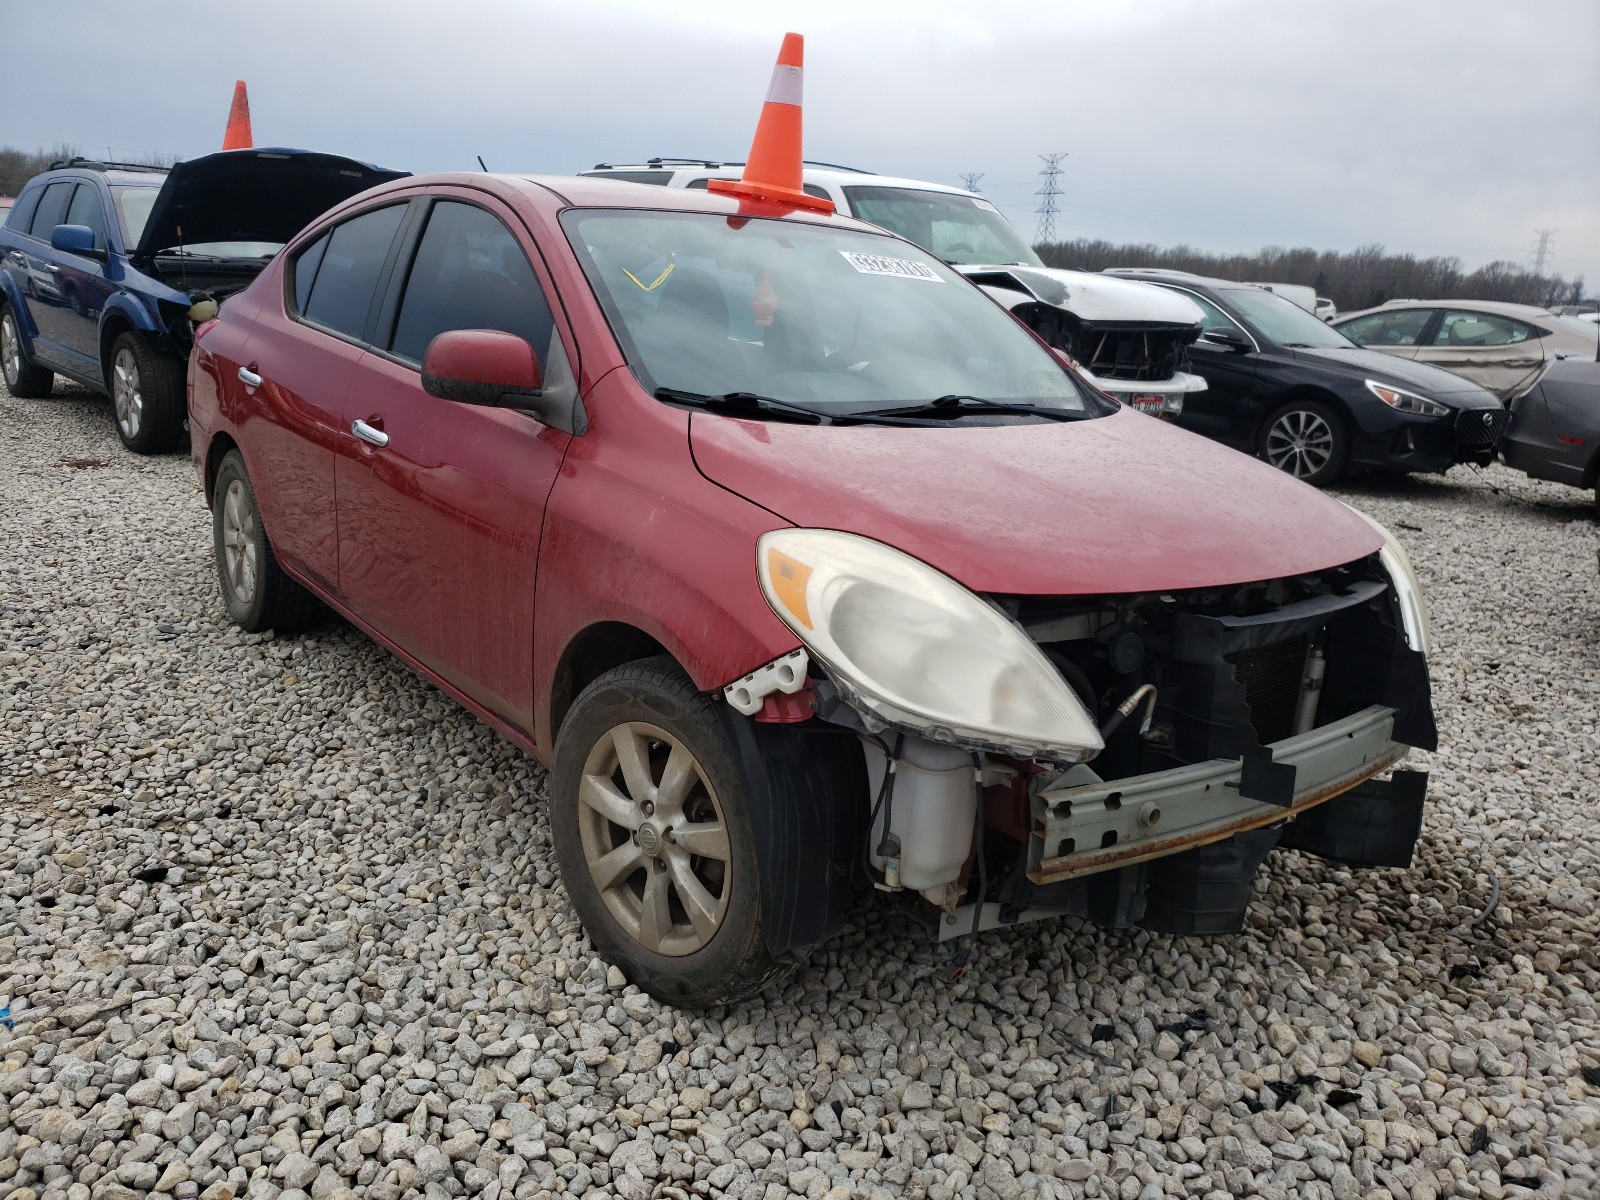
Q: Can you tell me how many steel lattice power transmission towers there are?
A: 3